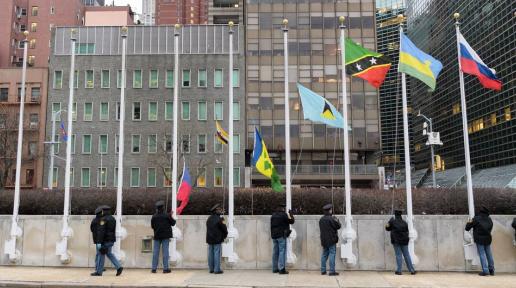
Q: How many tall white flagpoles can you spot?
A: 9